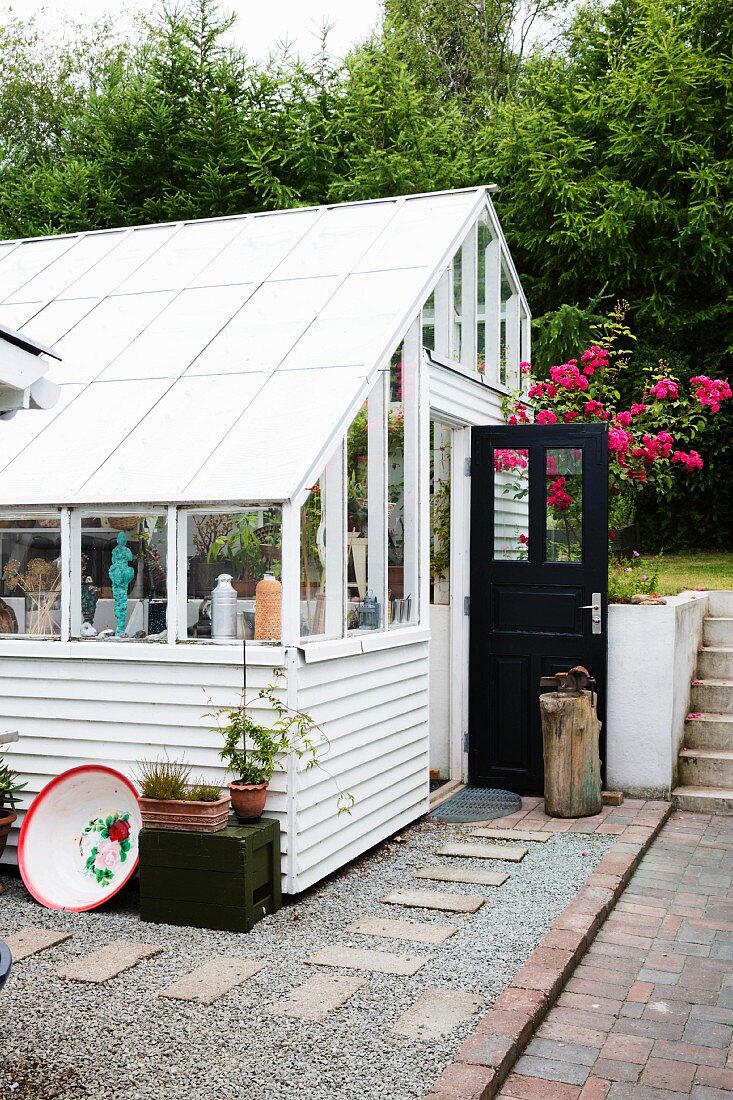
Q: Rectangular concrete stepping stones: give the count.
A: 11